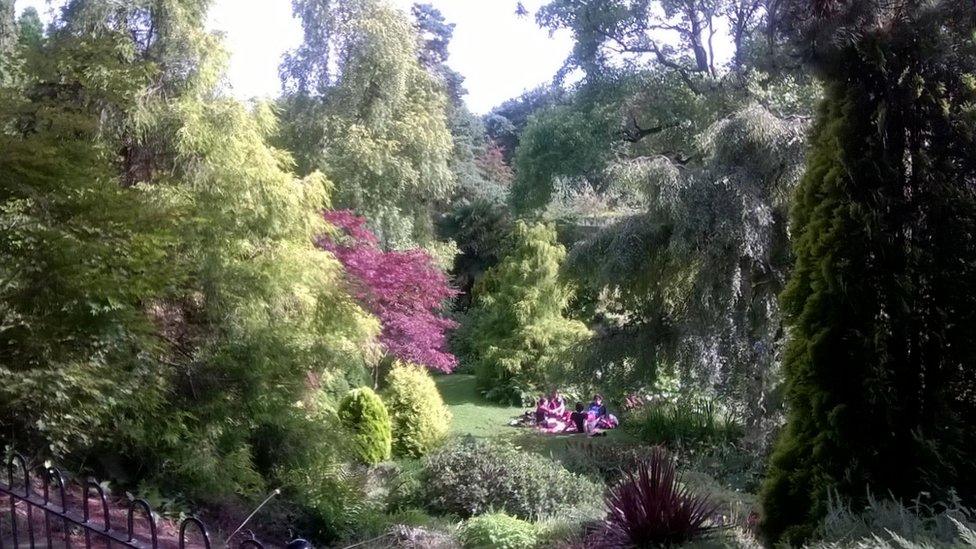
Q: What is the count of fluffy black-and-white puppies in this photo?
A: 0